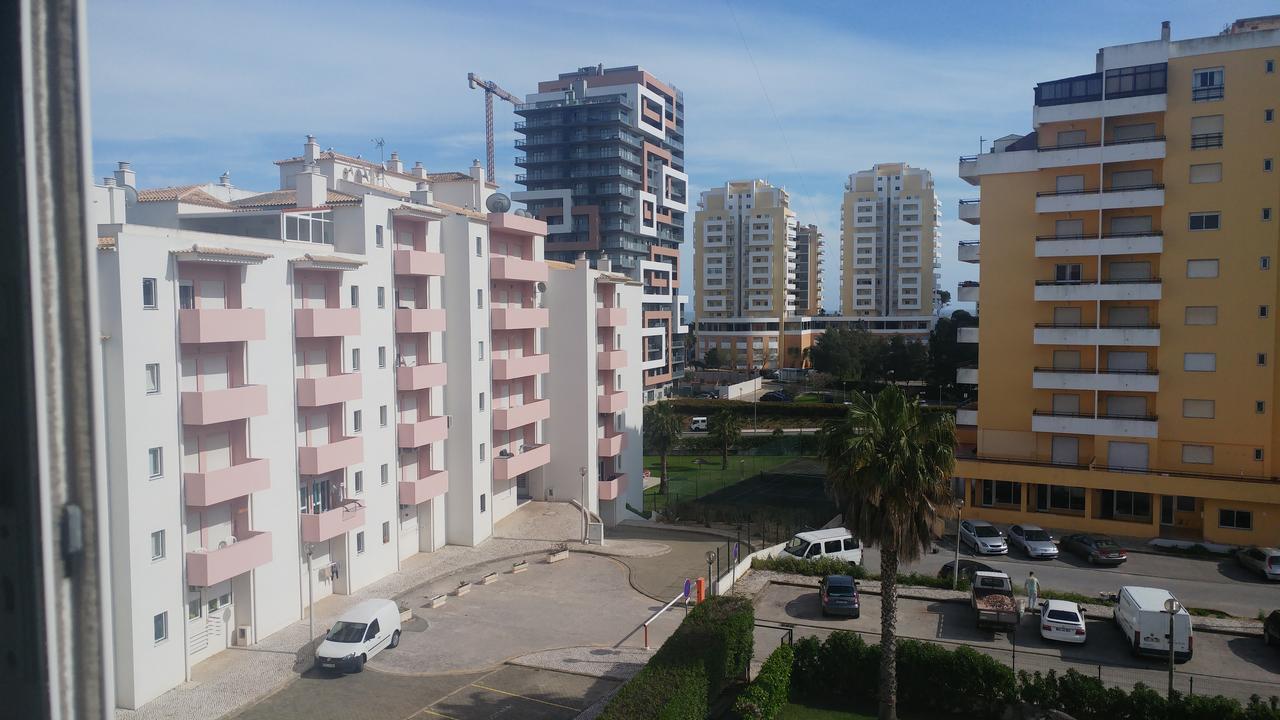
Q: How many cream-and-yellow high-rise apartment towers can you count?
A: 2